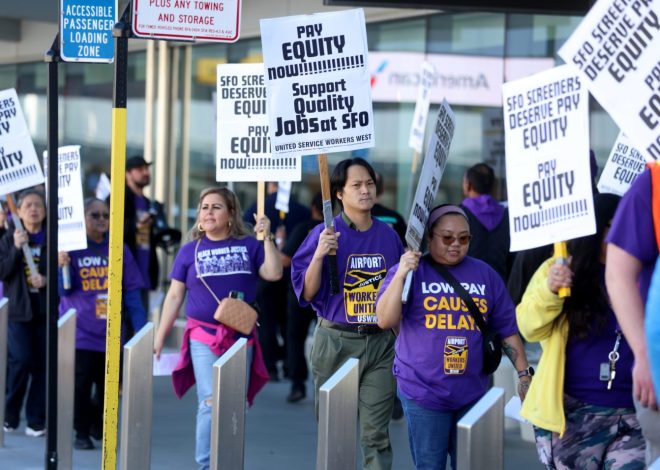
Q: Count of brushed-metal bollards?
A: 6